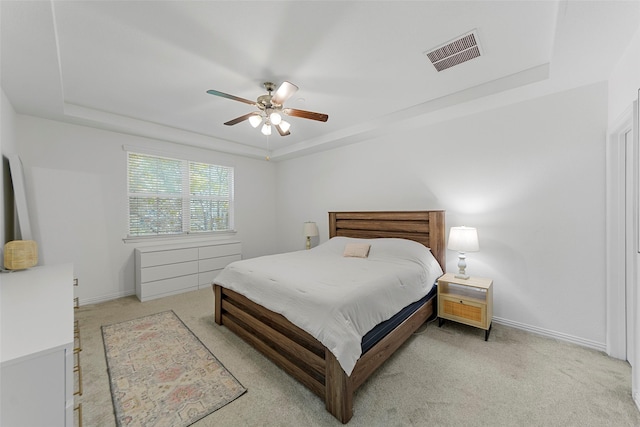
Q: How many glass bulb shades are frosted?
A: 4